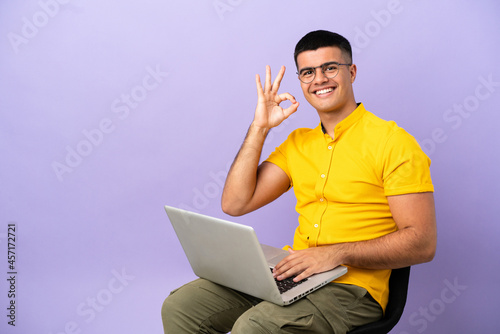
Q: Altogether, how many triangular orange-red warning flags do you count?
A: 0